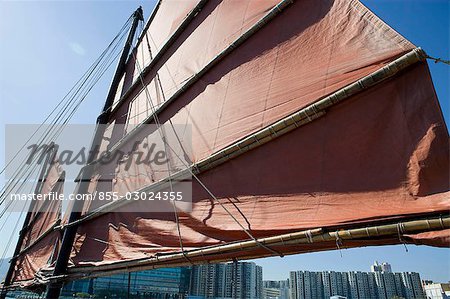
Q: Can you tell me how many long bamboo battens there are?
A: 4